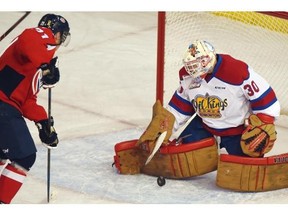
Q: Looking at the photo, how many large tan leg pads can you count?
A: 2